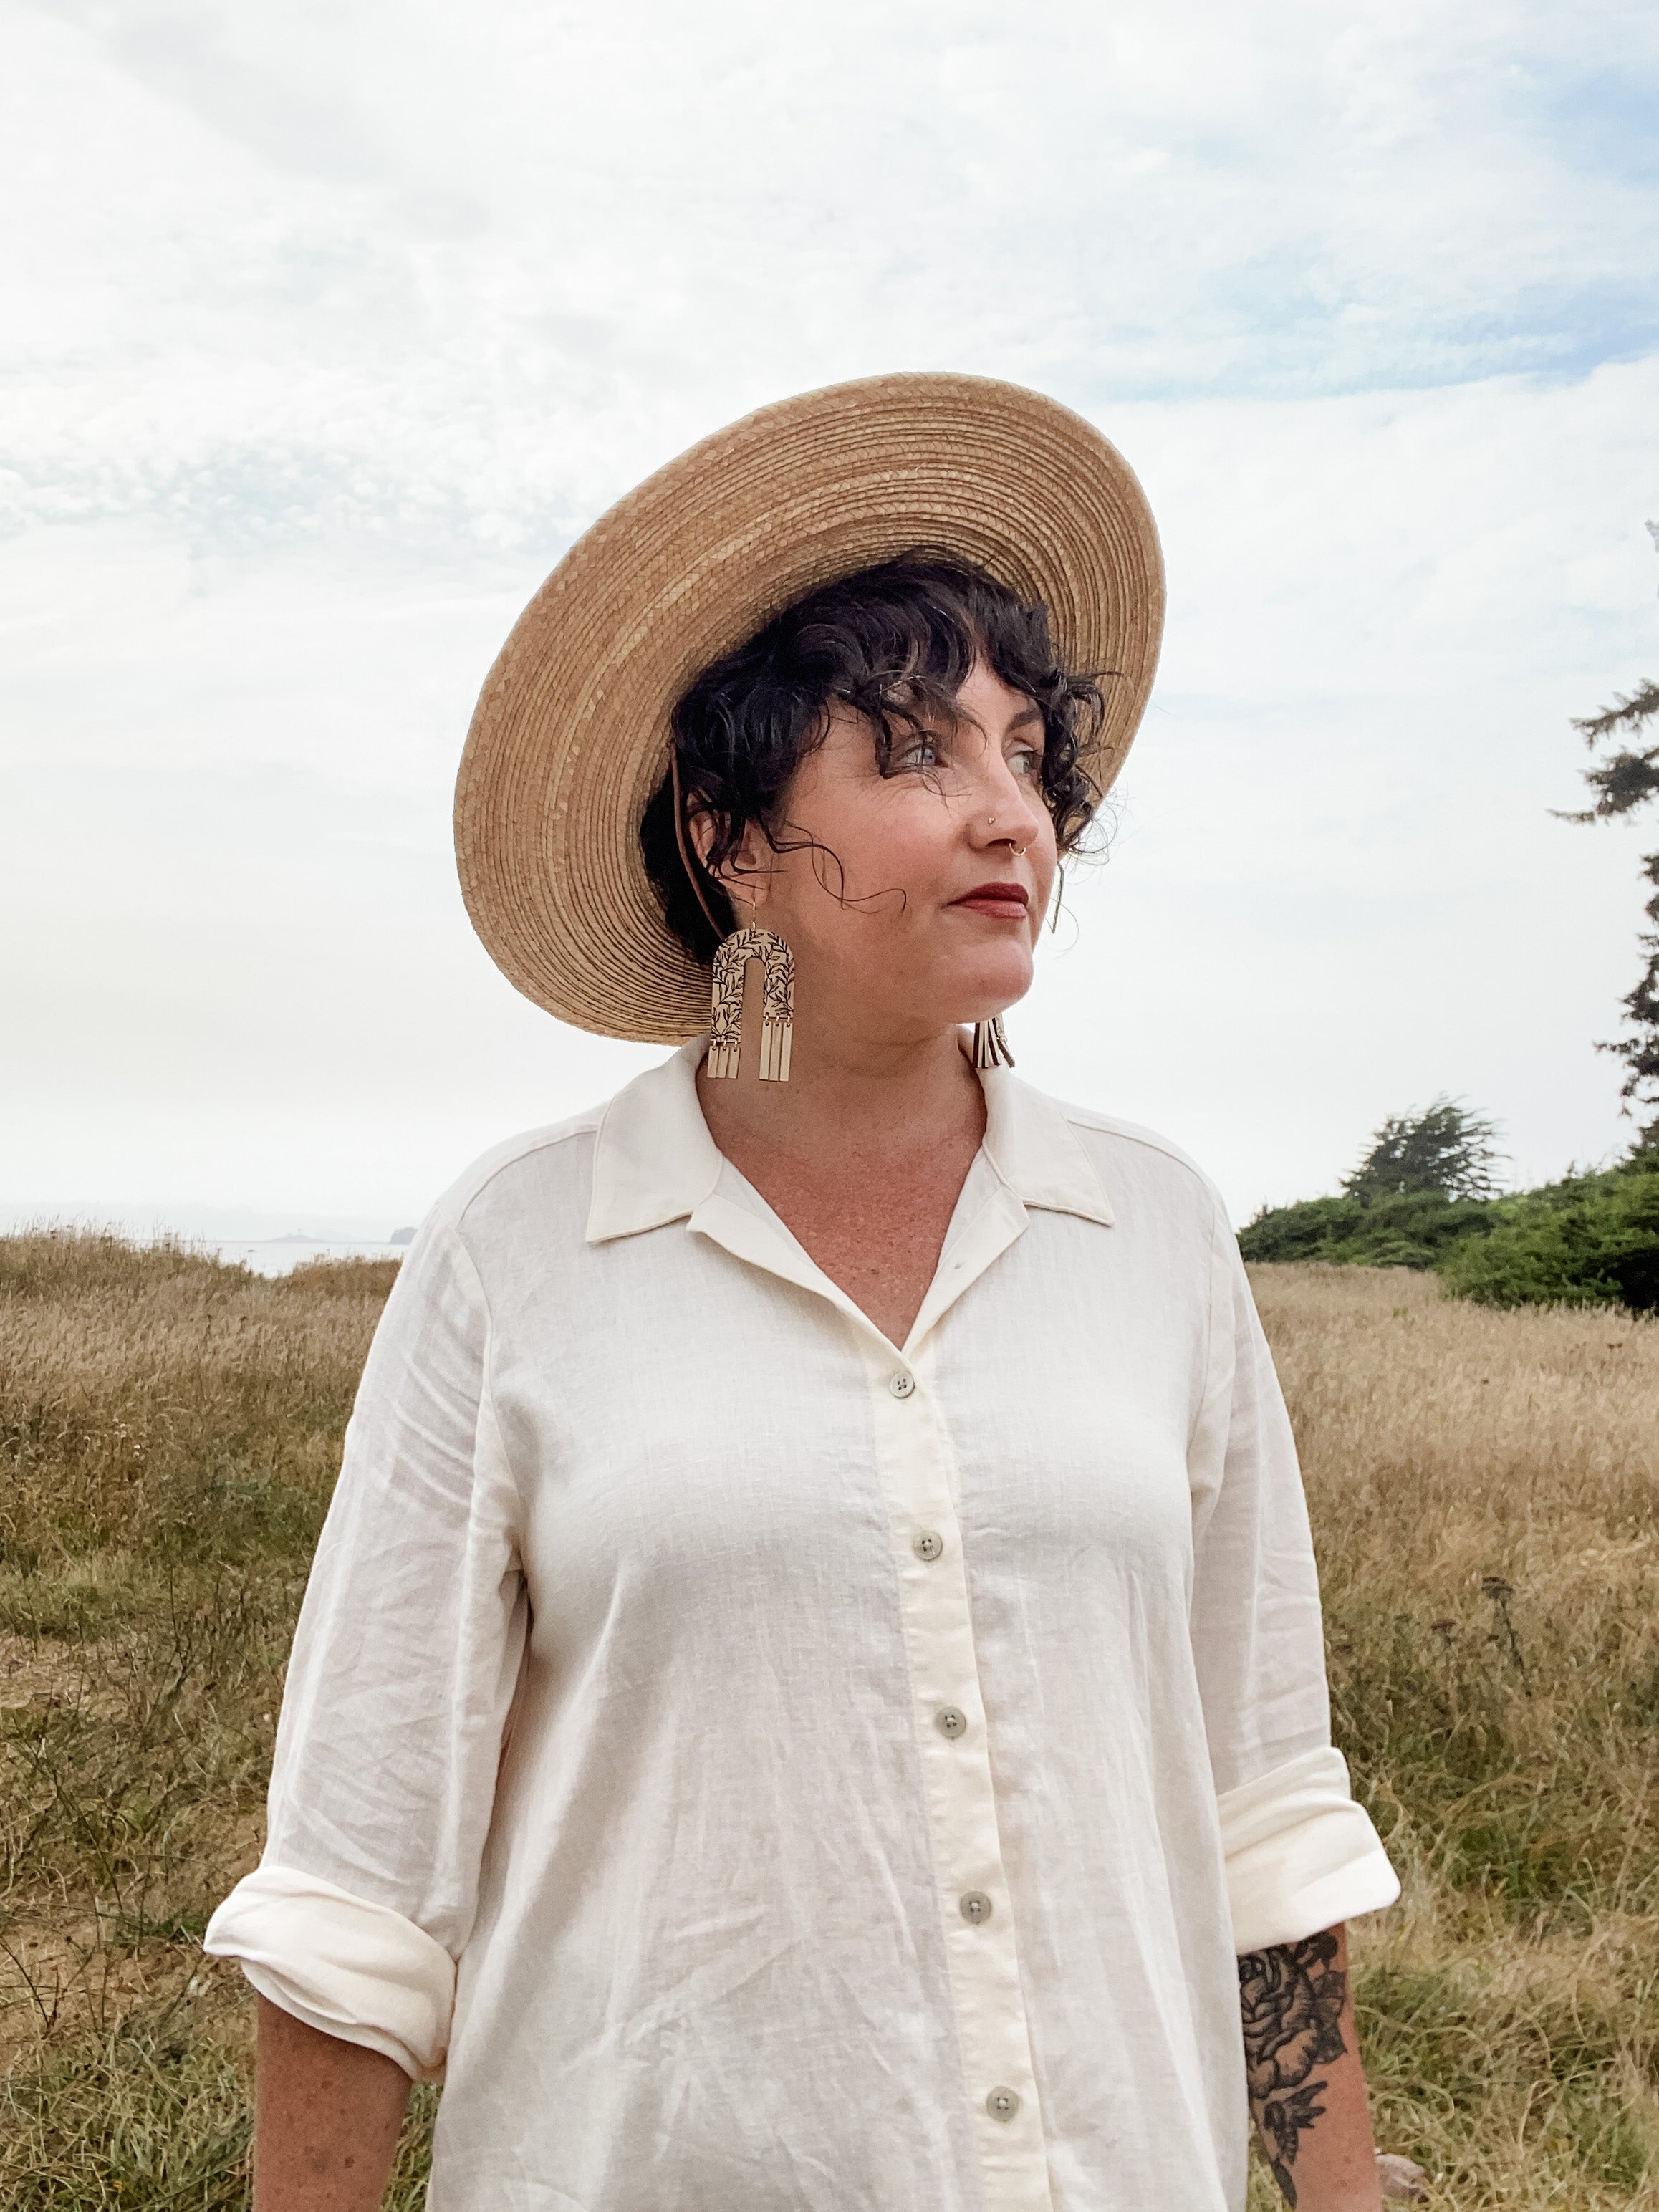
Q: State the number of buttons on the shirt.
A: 5